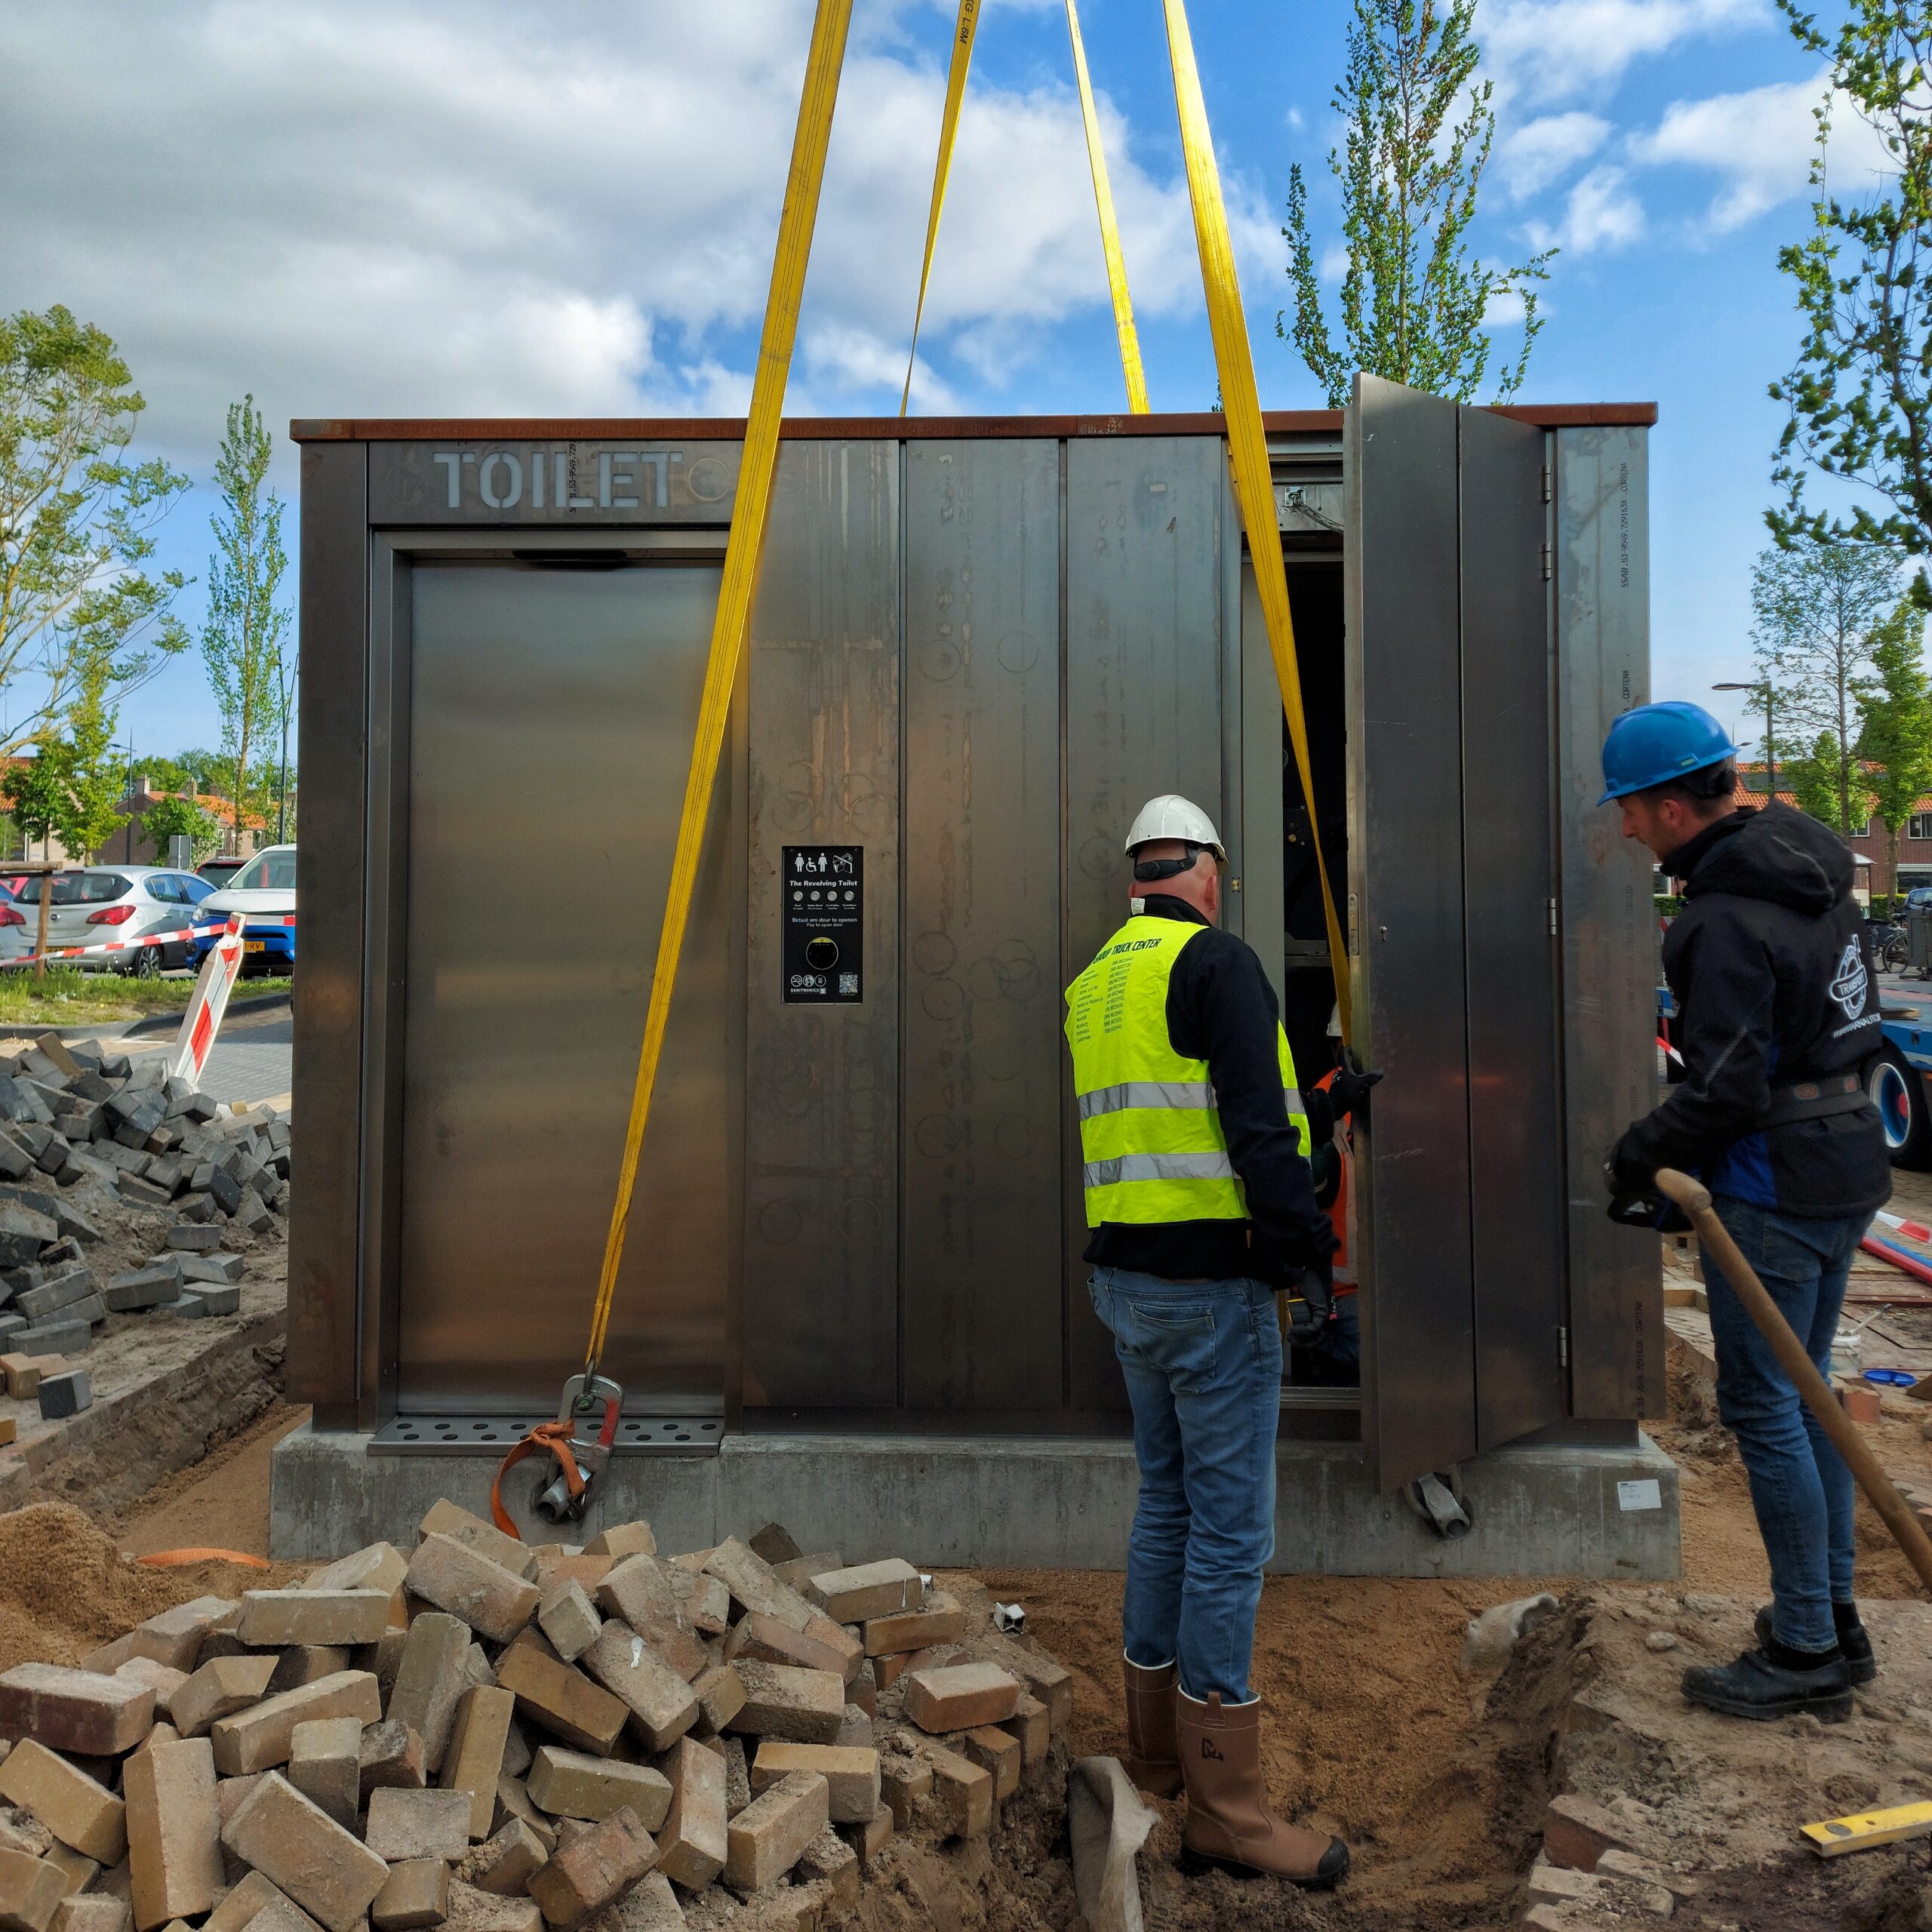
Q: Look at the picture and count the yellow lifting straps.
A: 4